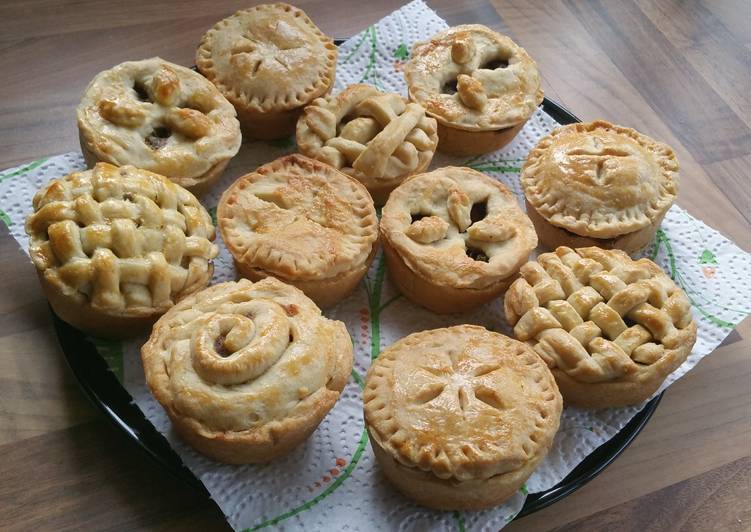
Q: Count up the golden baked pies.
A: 11